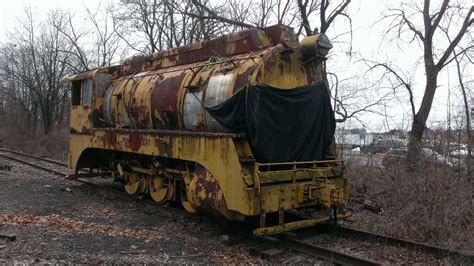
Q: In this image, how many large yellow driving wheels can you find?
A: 3